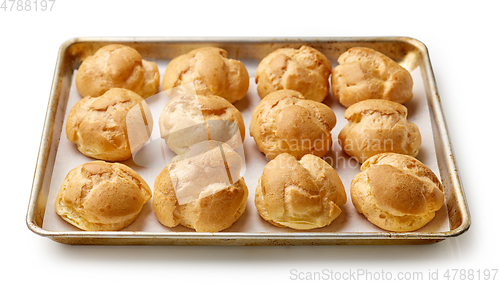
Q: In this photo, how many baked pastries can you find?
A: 12